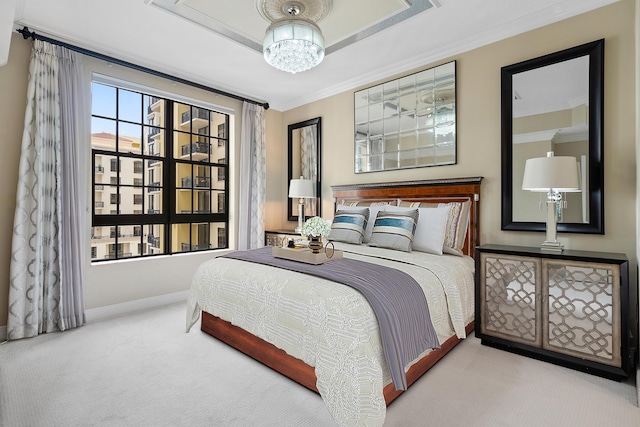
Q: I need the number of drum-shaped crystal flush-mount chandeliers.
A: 1